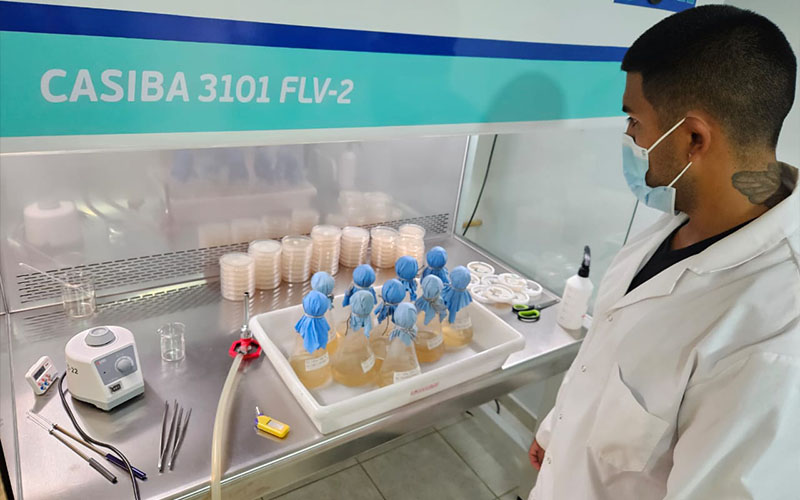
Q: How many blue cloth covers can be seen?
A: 10